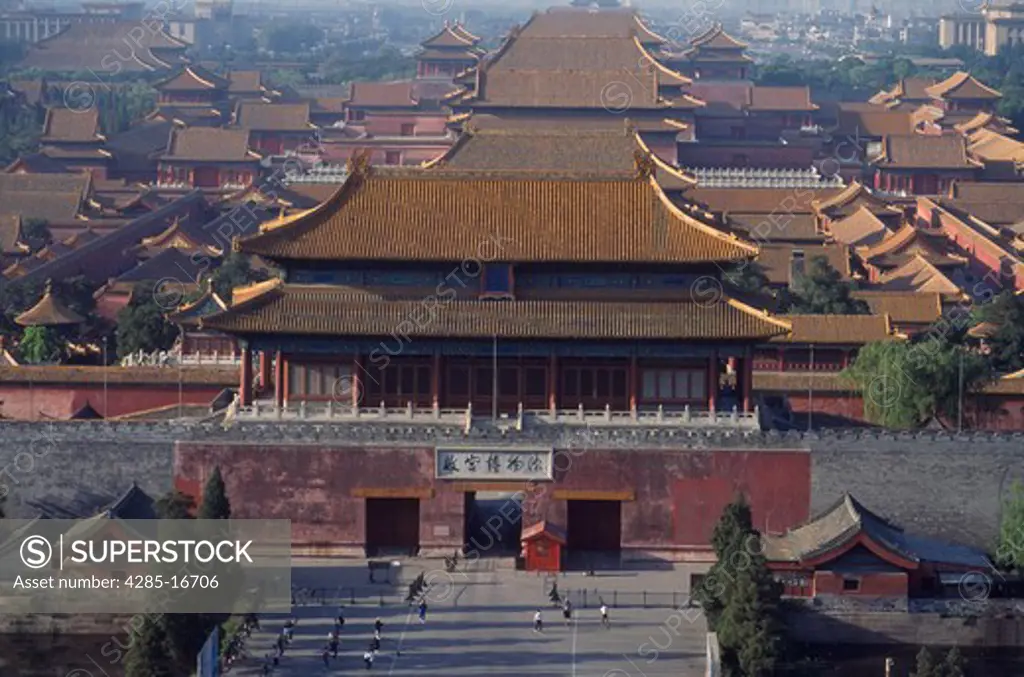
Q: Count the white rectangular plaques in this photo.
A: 1